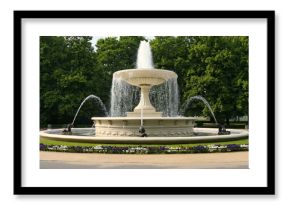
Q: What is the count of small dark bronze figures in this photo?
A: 3